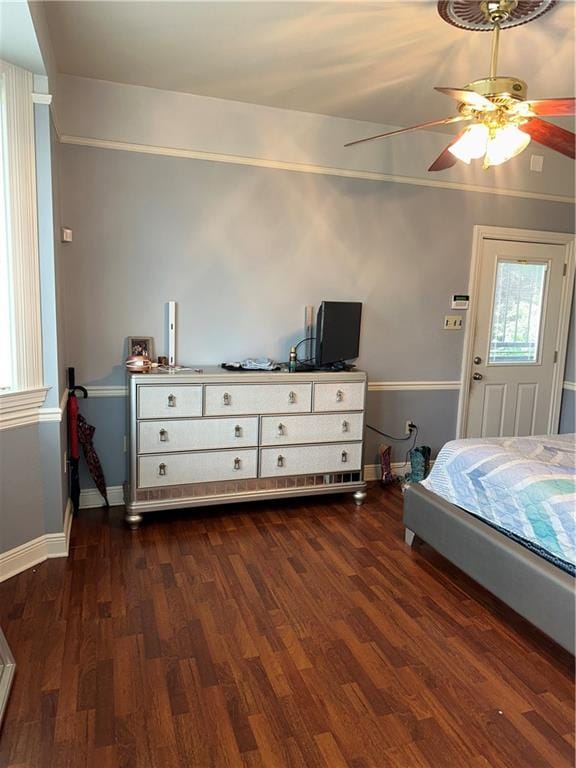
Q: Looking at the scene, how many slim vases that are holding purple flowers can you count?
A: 0